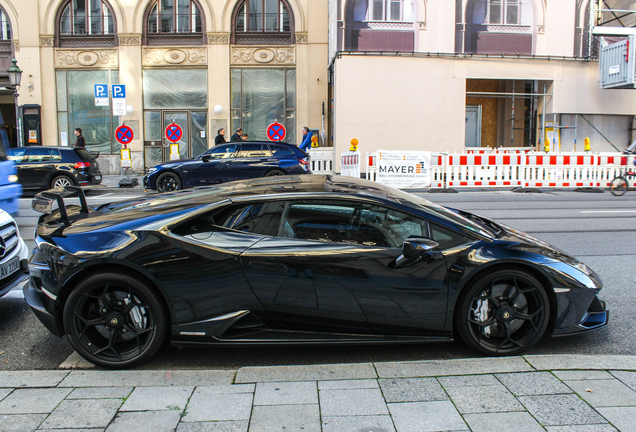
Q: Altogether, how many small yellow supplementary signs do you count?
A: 2